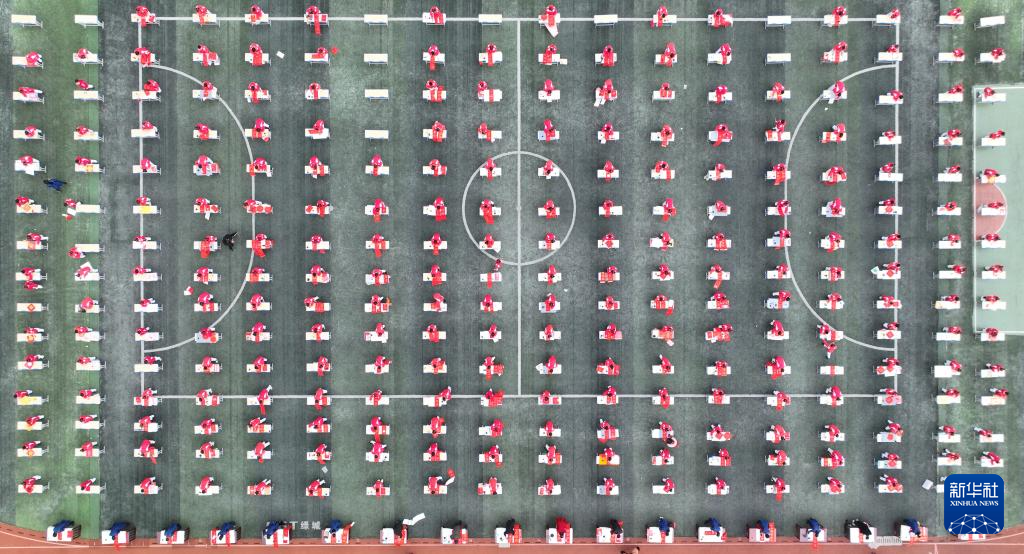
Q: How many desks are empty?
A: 11